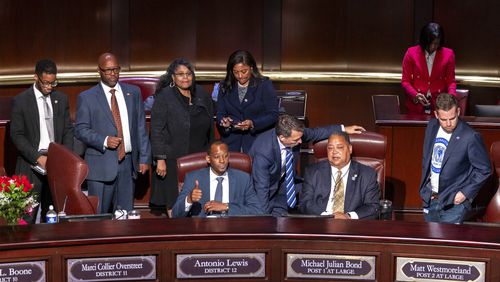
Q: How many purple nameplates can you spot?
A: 5